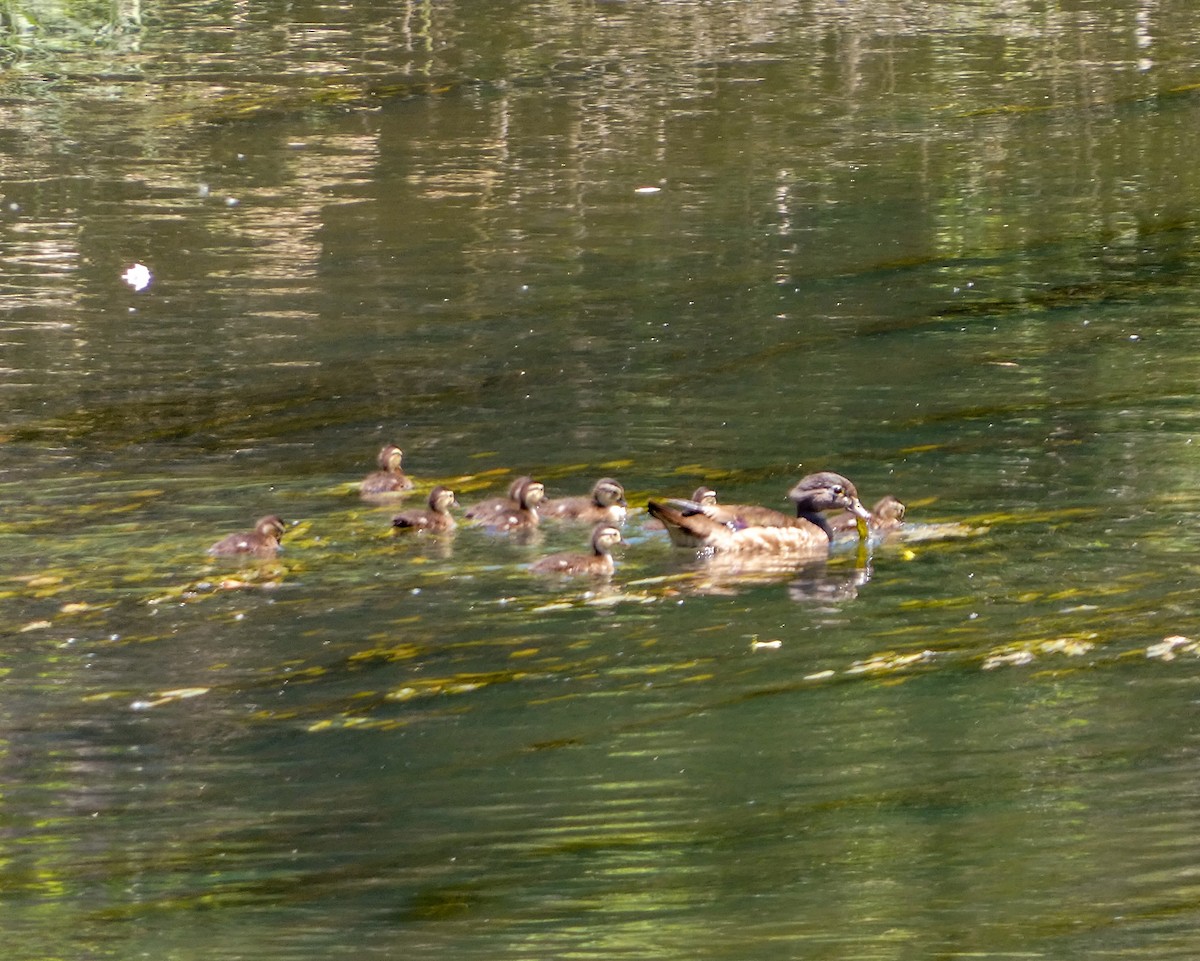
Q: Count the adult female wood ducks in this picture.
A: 1